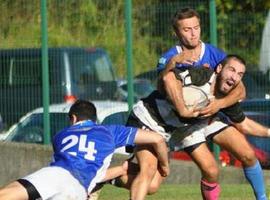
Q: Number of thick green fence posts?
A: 3